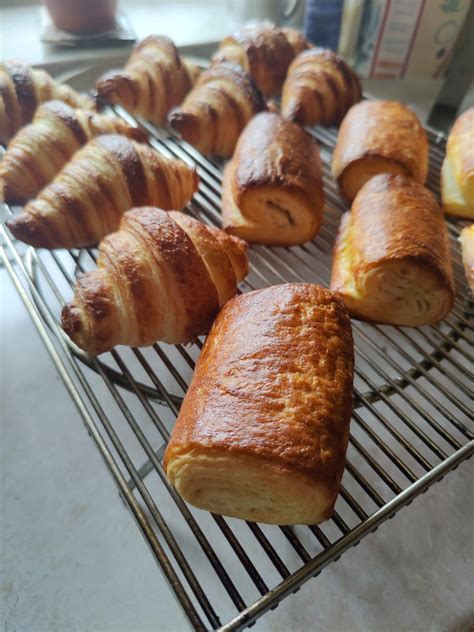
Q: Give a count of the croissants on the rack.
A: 8